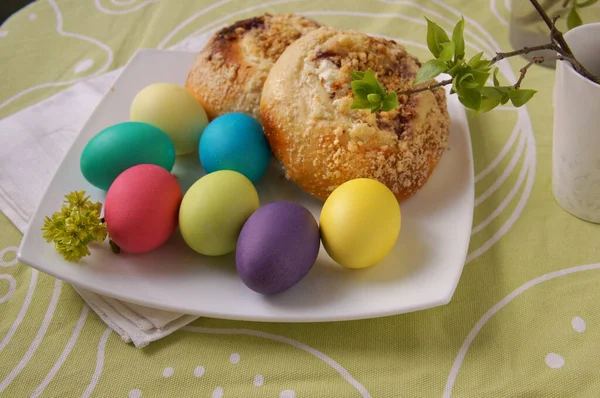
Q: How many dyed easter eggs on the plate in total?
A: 7